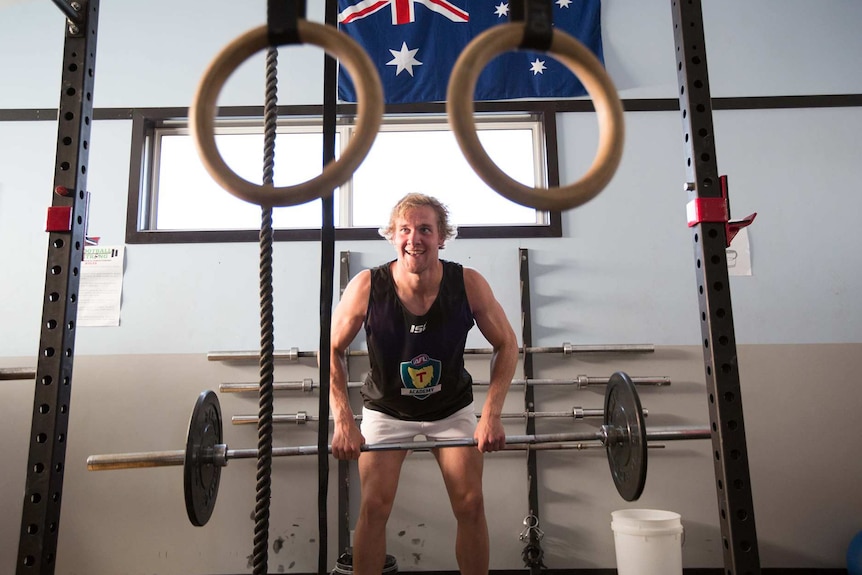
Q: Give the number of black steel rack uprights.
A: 2